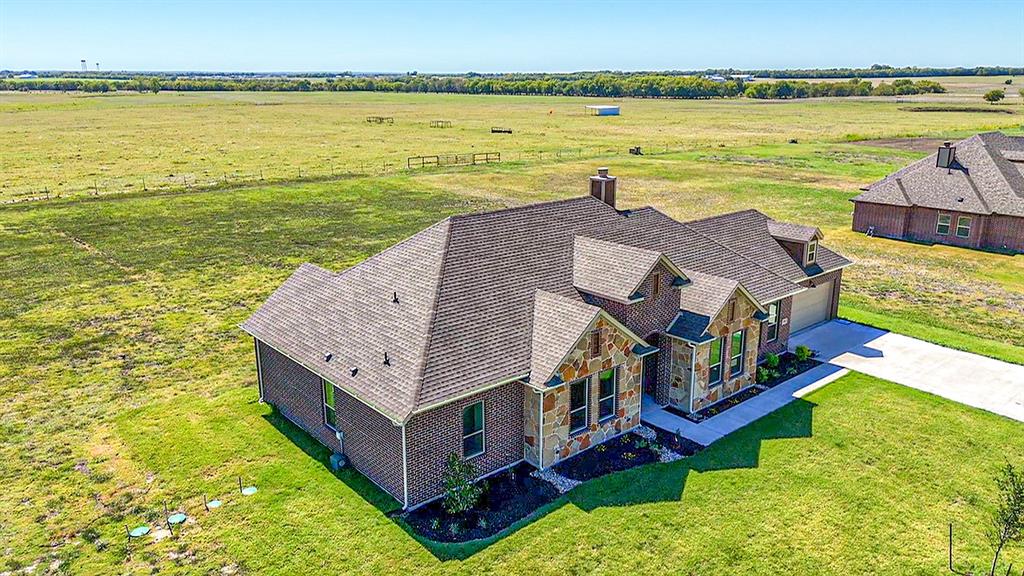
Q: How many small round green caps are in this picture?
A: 4